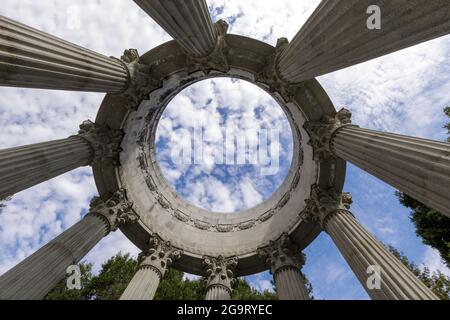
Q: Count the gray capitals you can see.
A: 10